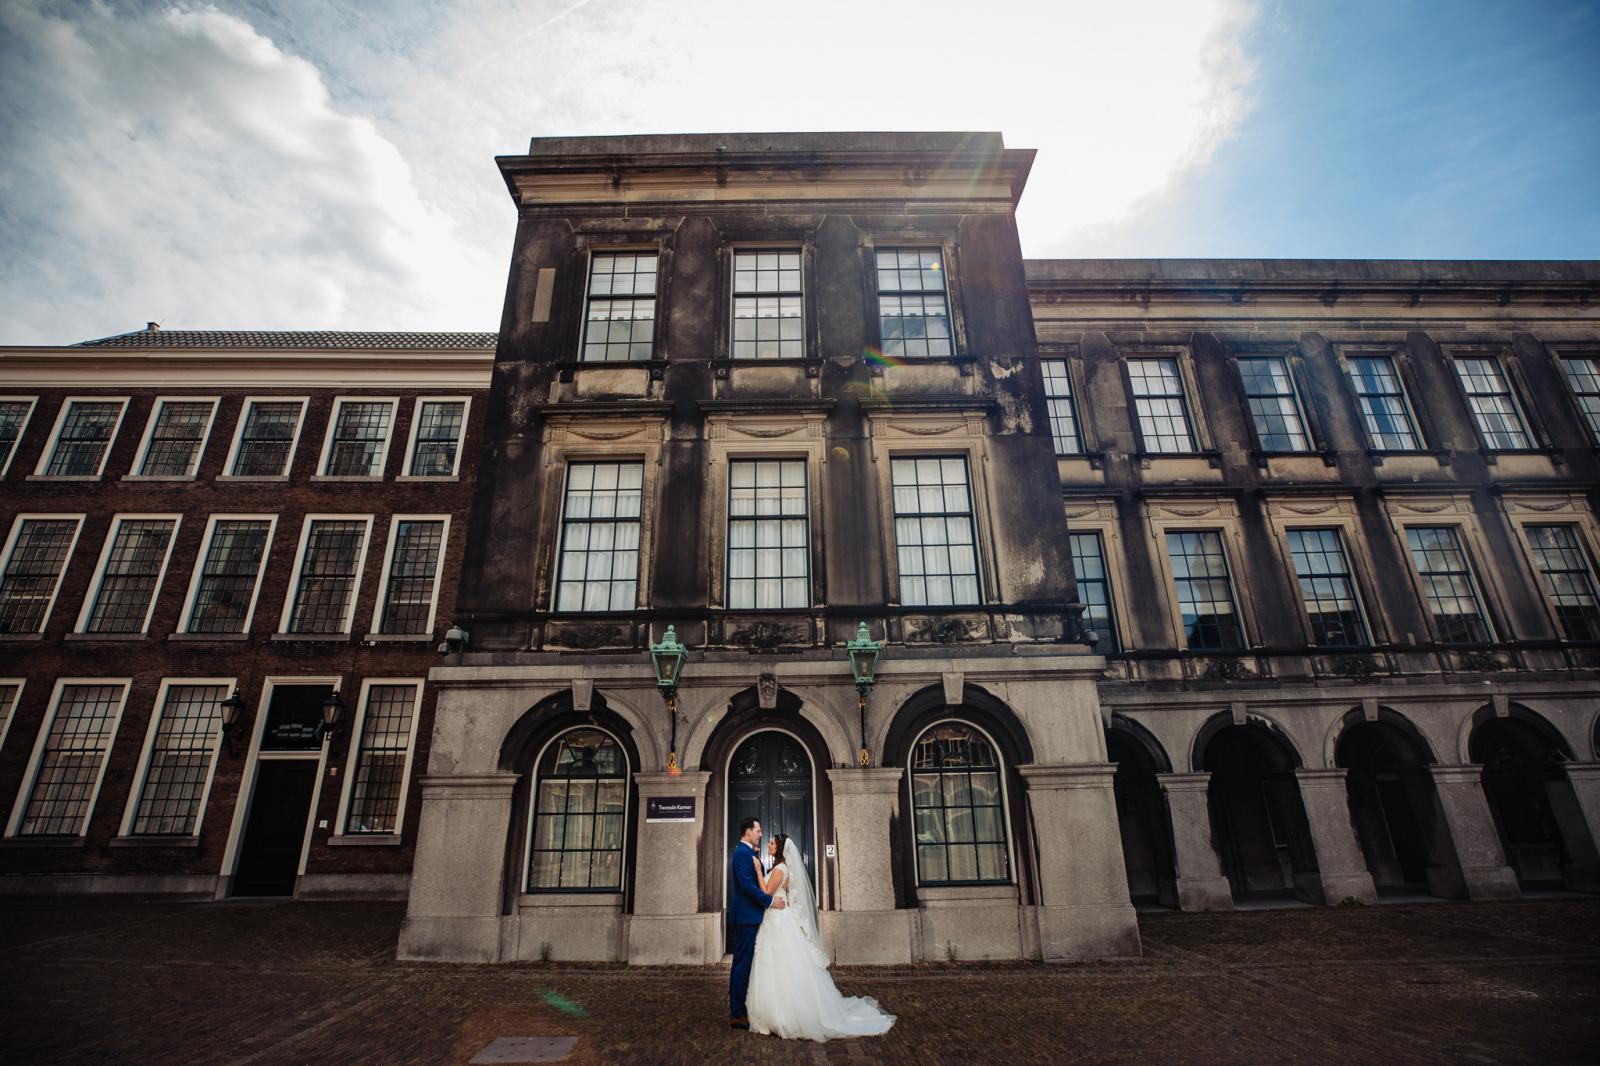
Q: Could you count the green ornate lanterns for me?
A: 2